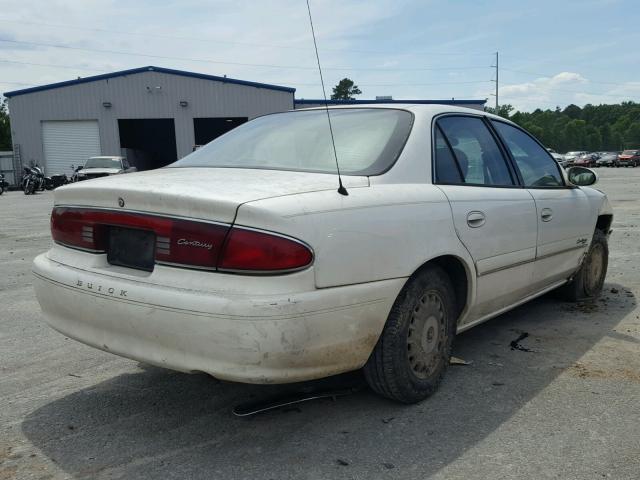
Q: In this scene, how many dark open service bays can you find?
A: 2